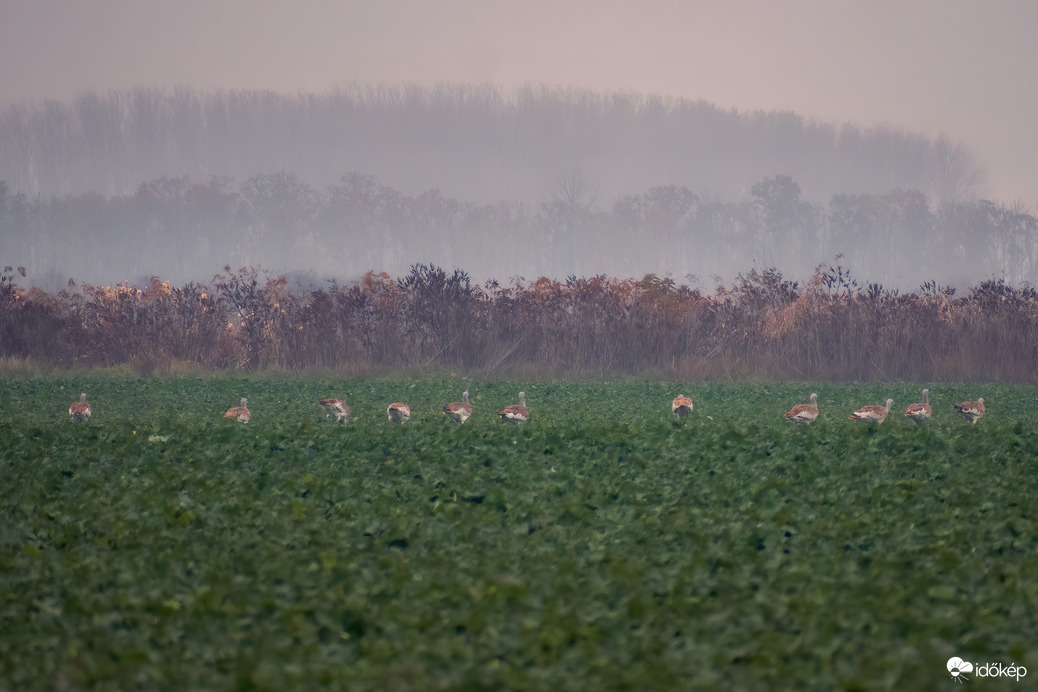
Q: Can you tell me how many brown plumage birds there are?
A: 11